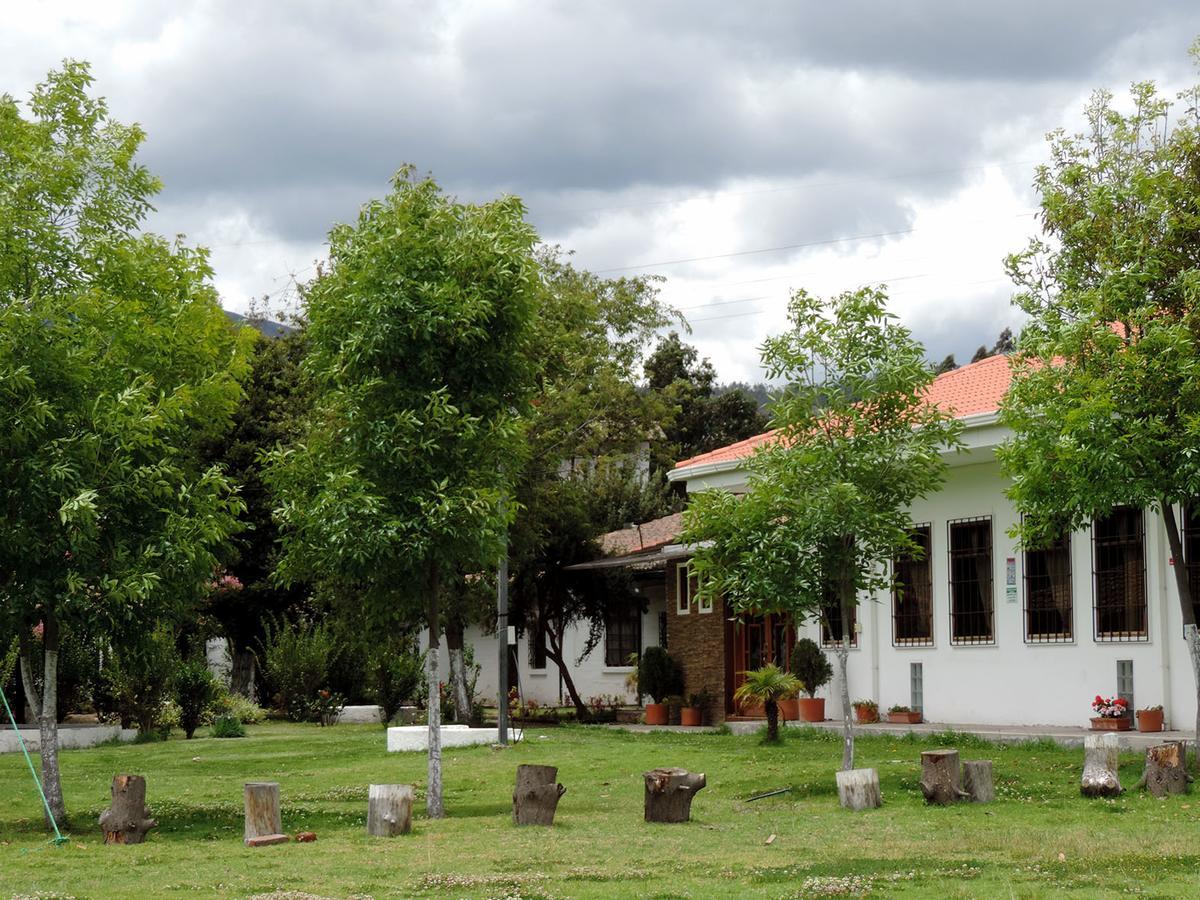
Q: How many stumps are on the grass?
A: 10